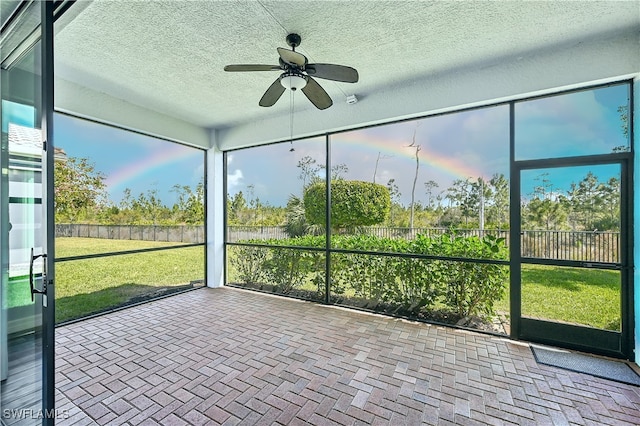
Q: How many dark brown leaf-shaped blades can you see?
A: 5